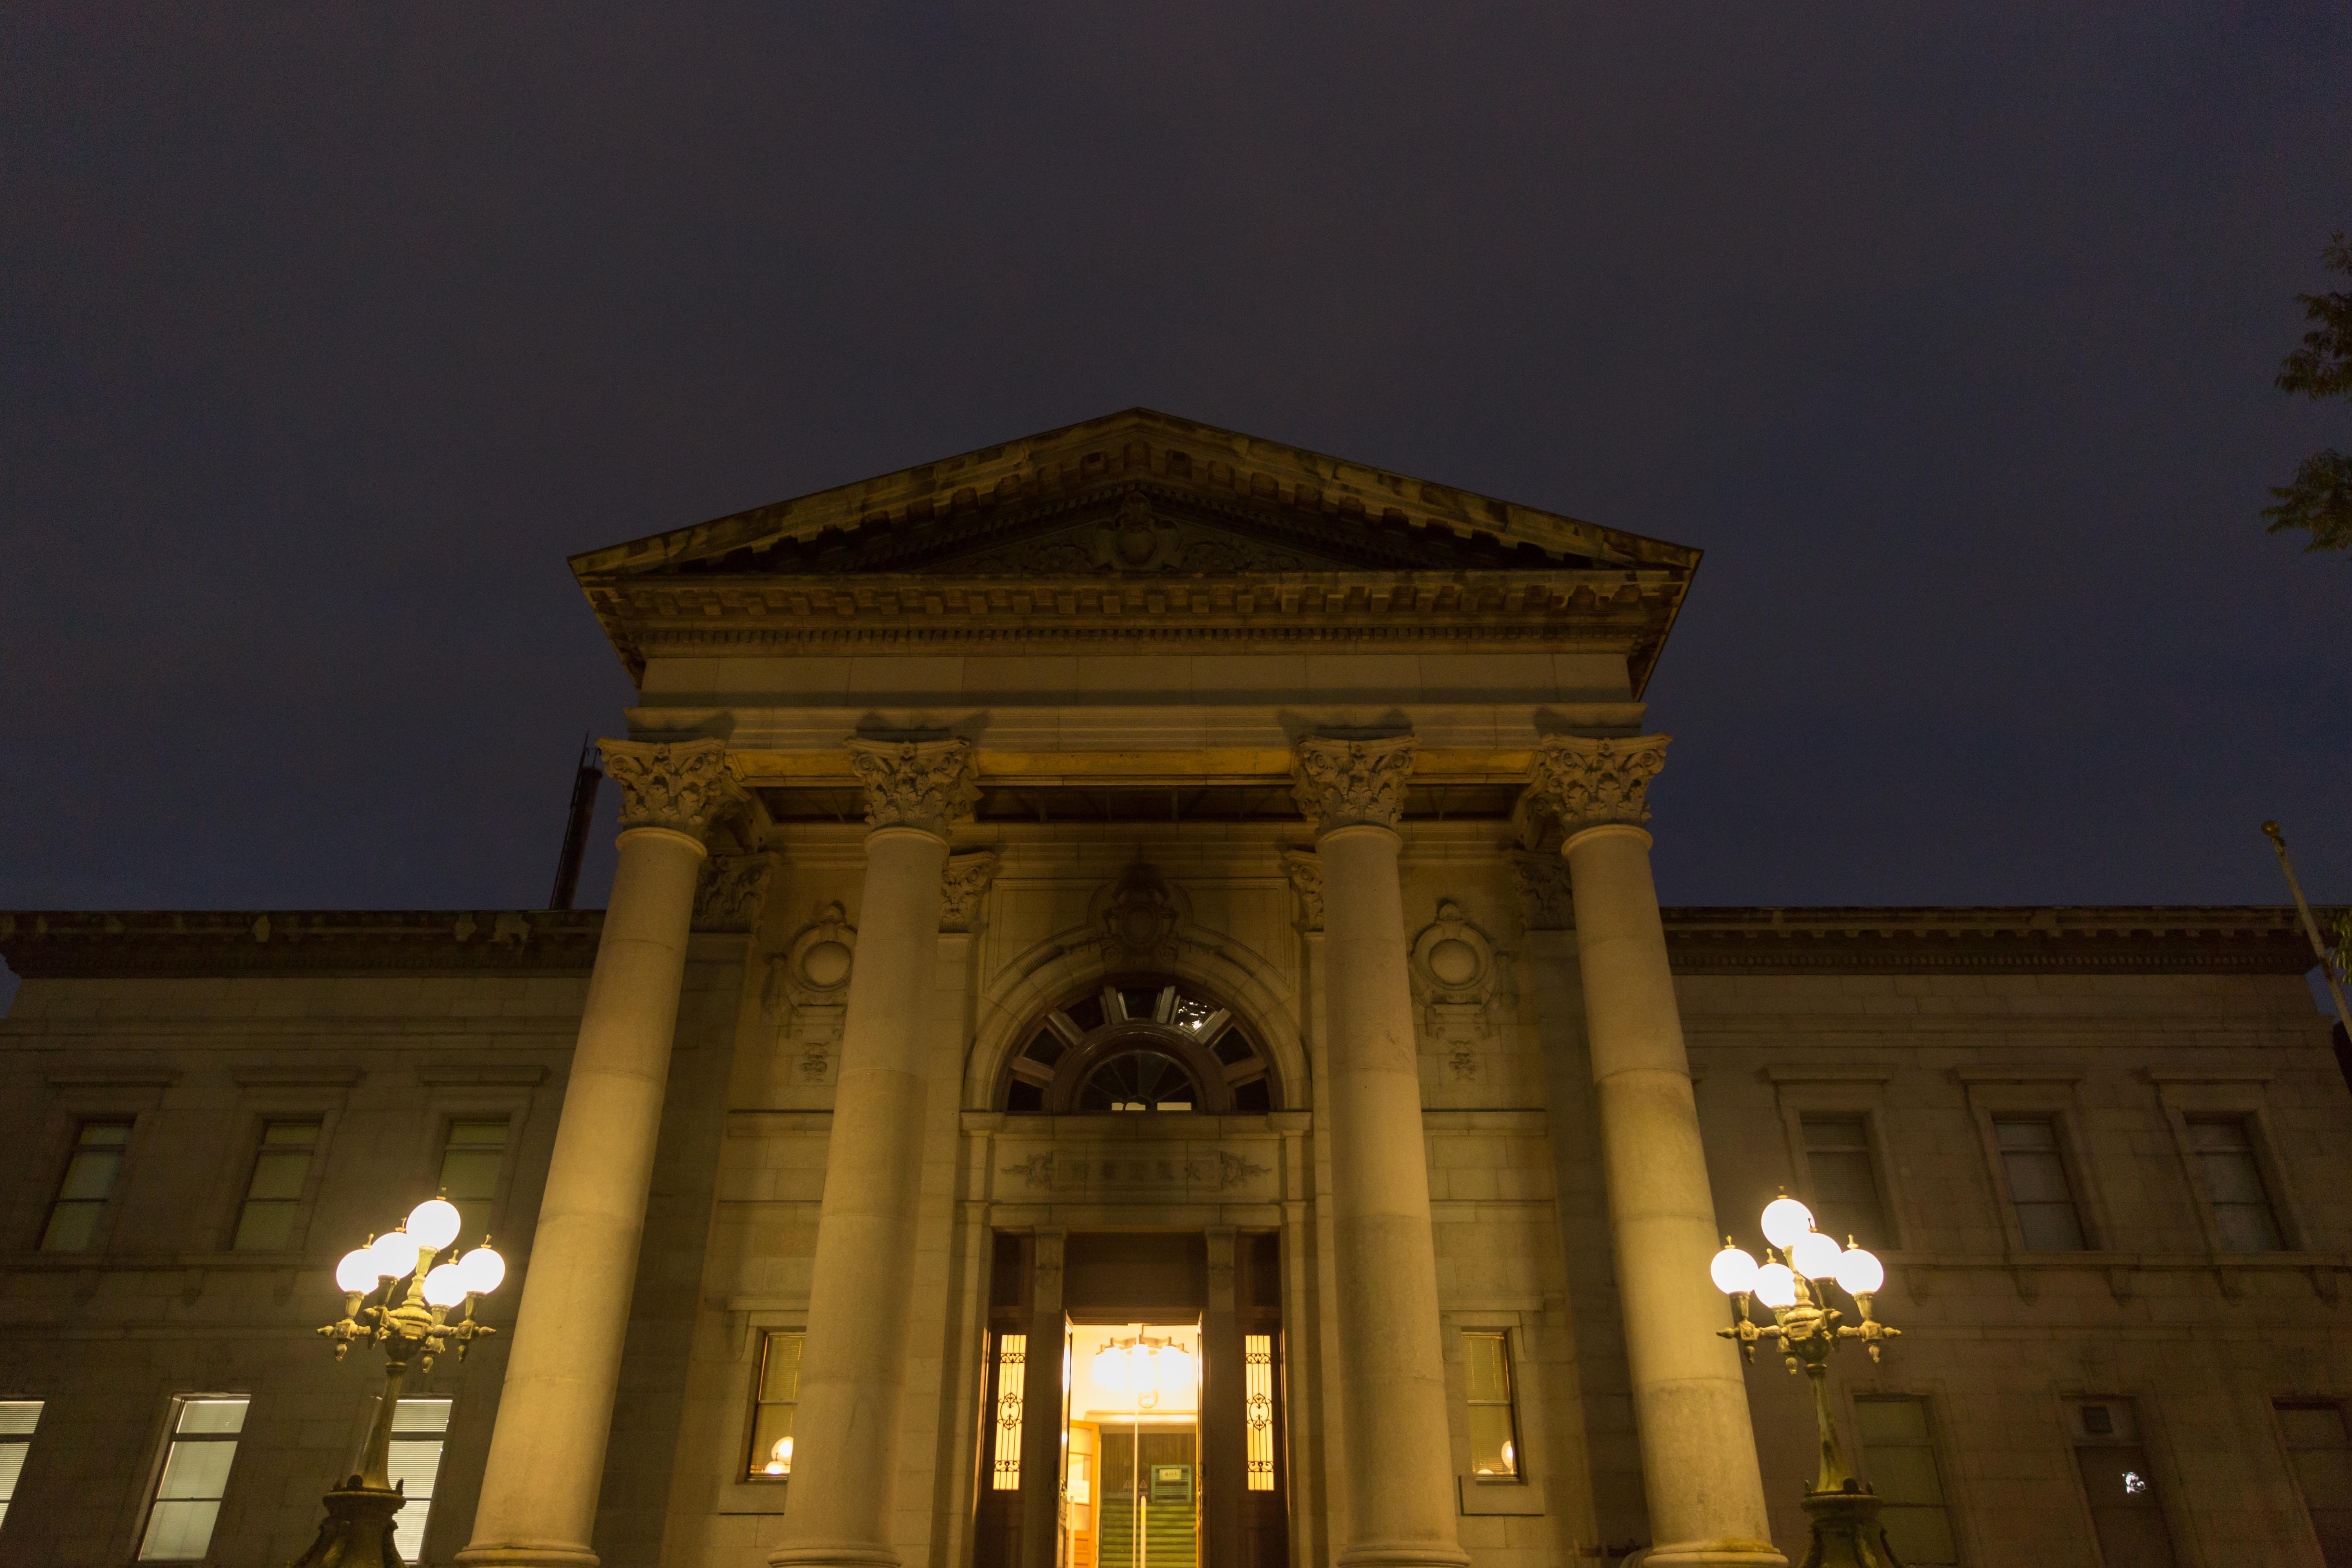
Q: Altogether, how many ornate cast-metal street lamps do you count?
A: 2